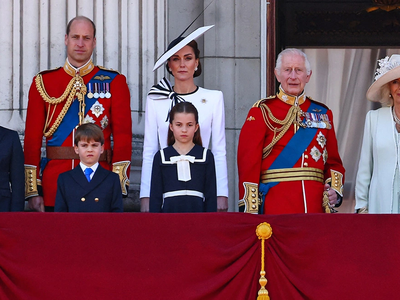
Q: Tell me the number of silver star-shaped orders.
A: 6